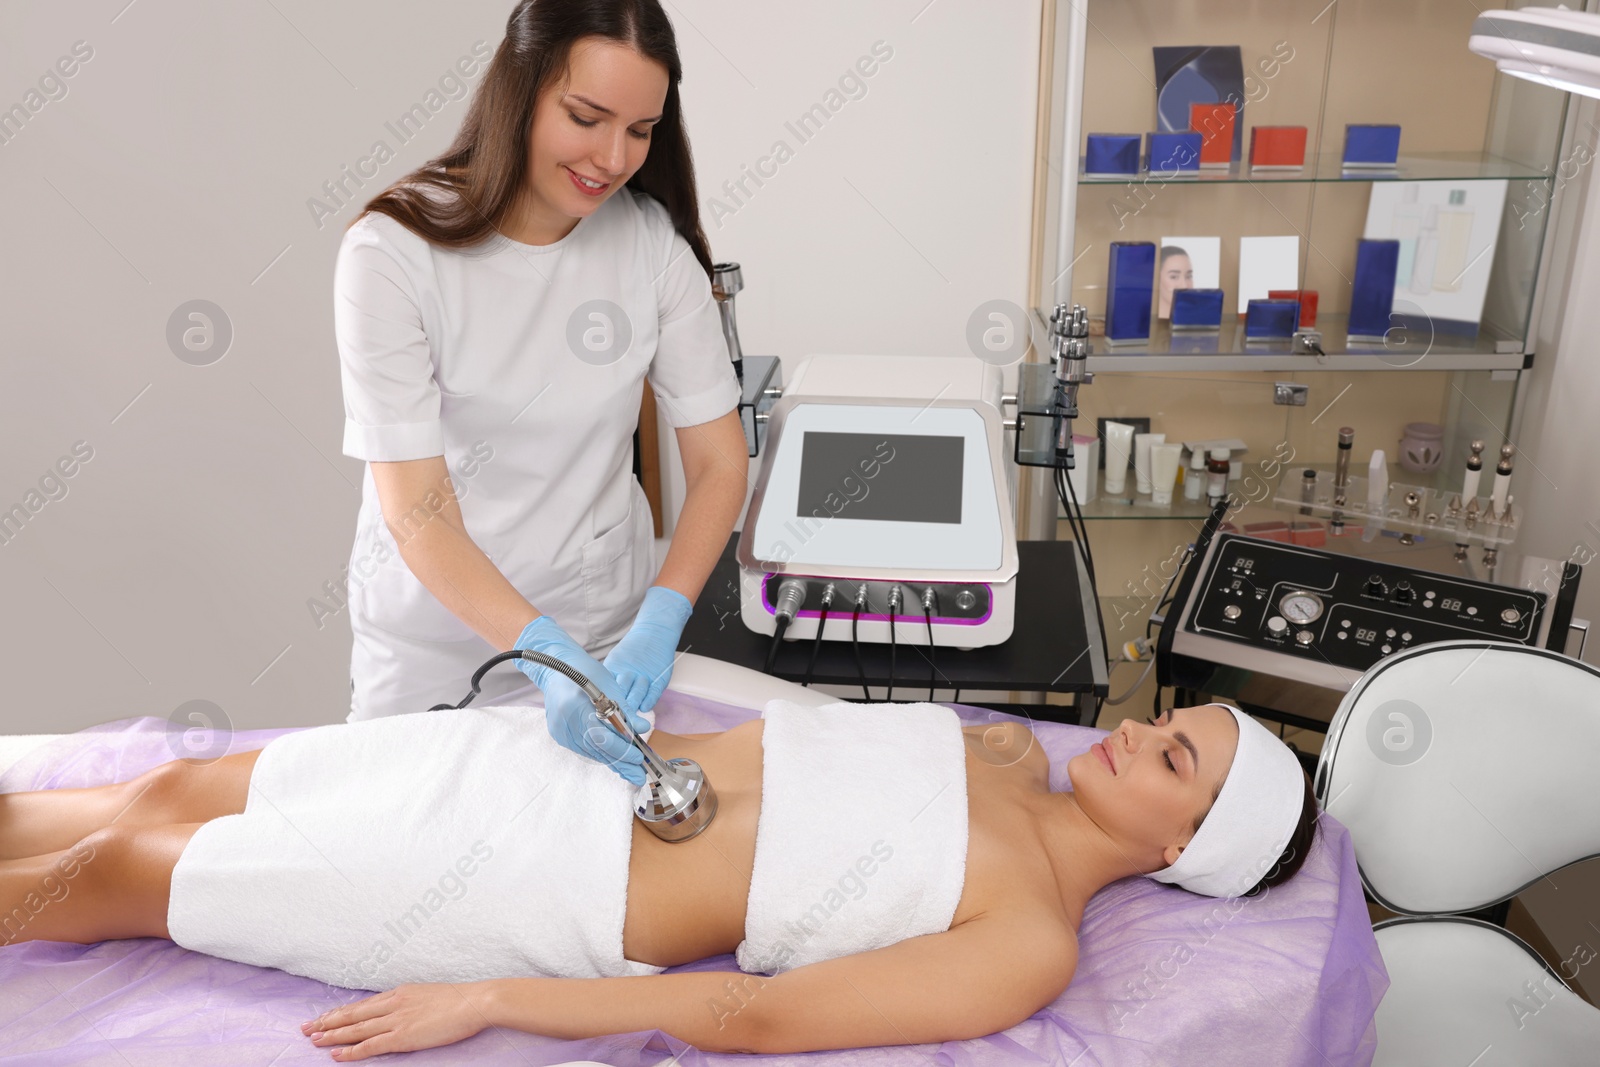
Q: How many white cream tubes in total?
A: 3